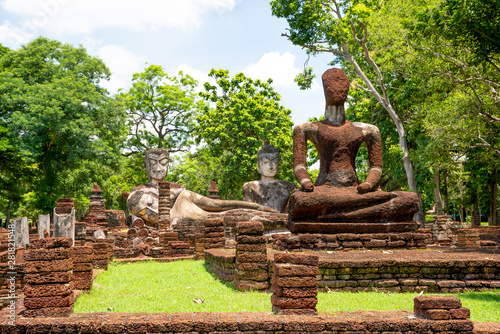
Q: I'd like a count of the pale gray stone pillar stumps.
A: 3